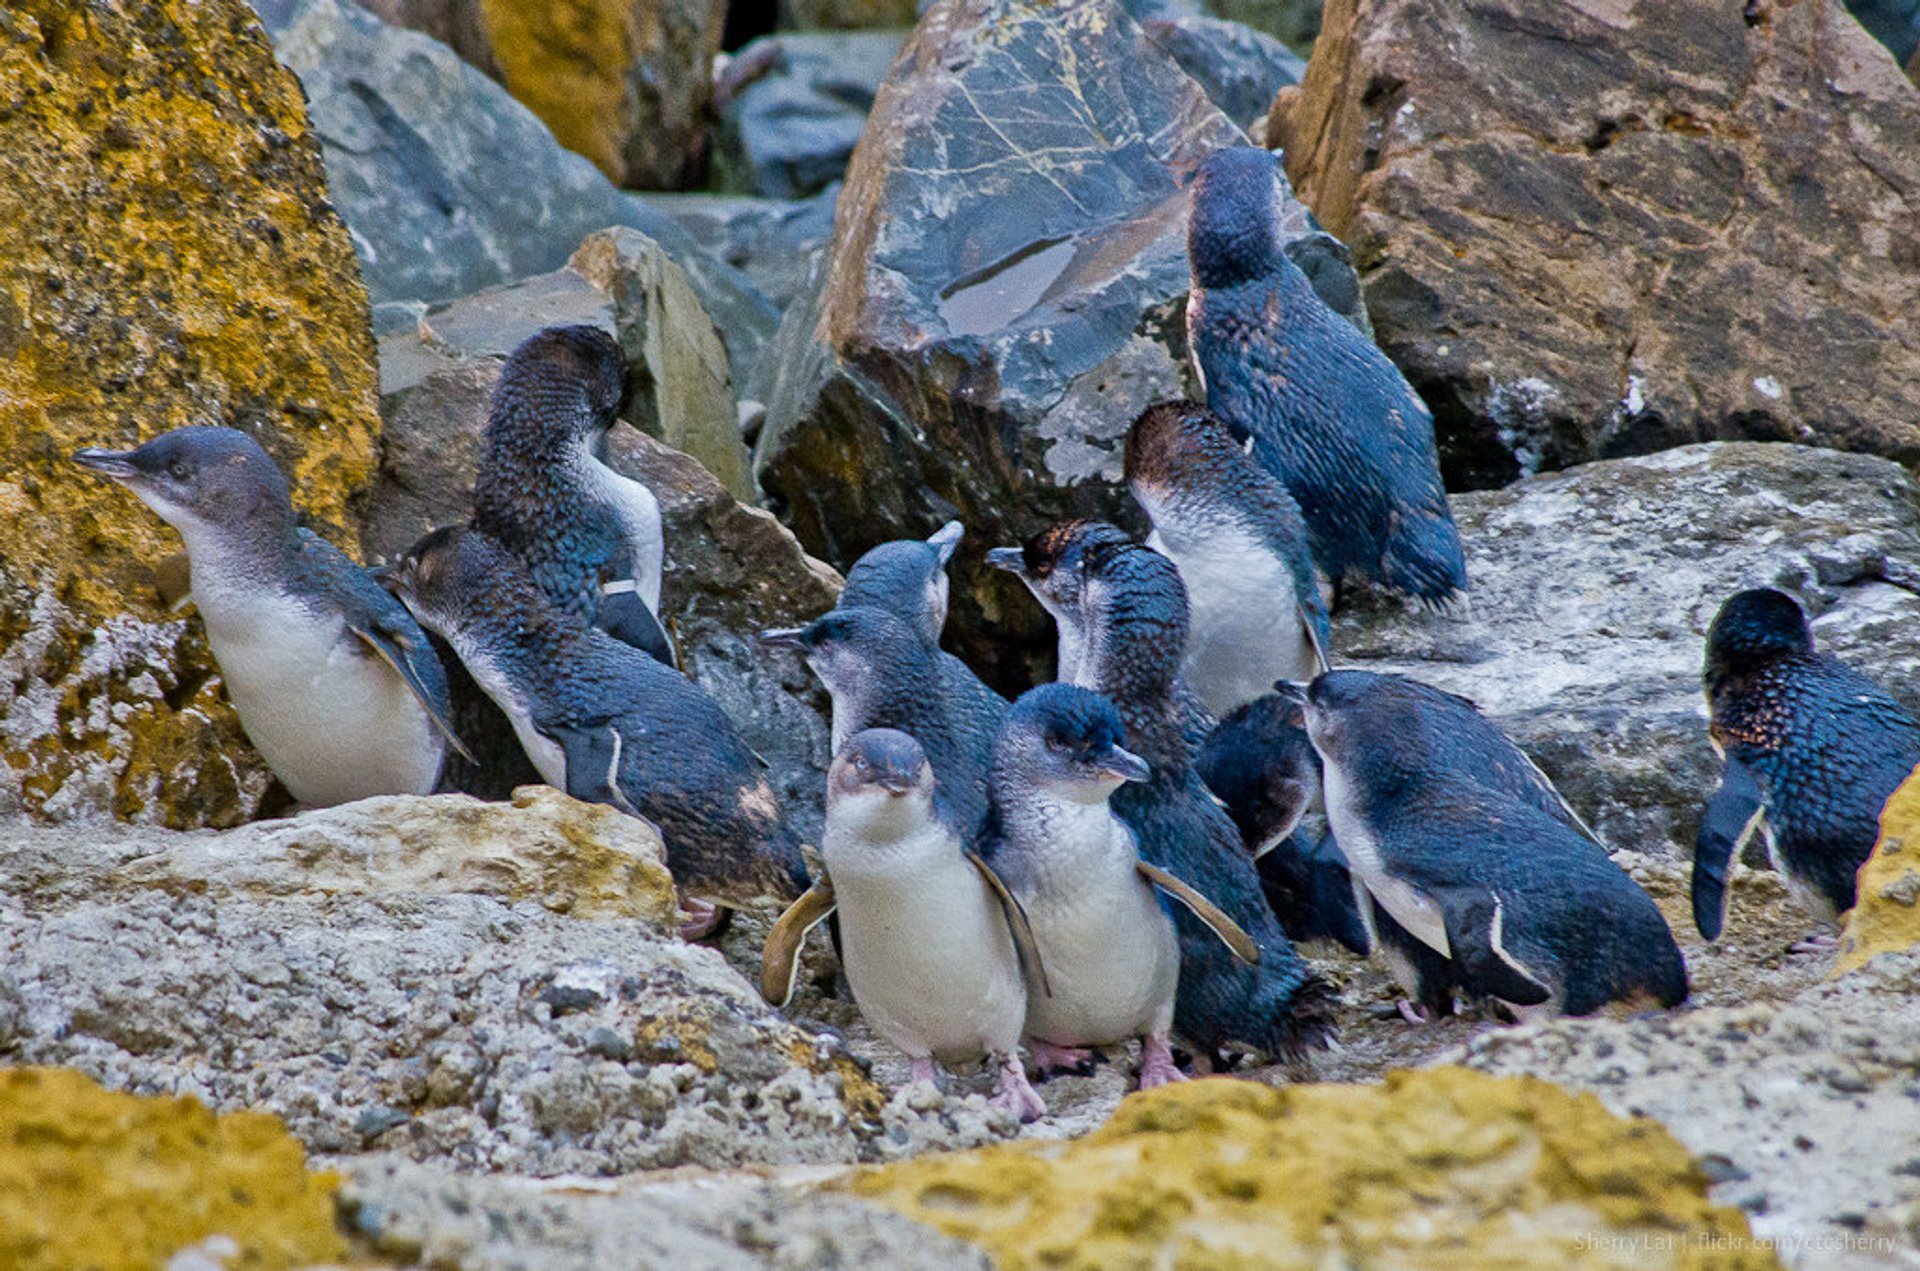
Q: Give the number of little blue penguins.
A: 14